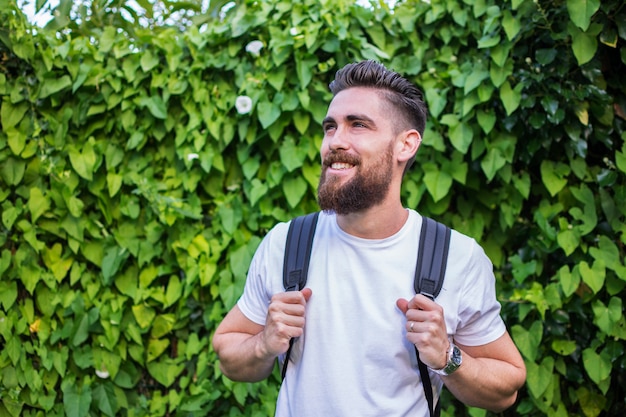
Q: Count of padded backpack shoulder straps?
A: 2